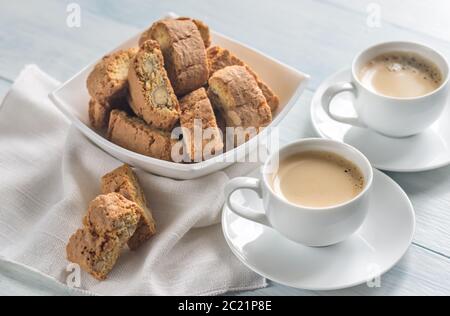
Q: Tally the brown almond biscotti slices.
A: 11